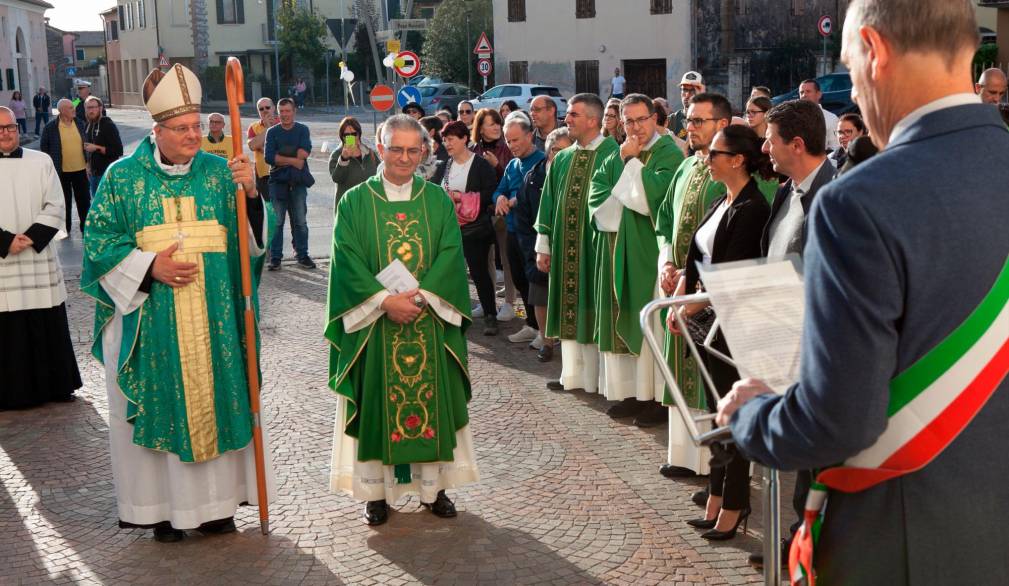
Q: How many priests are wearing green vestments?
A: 5